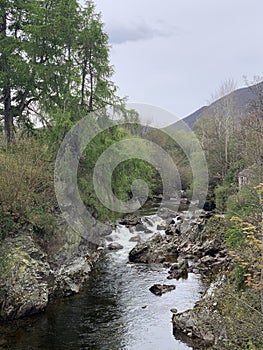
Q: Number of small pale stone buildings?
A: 1